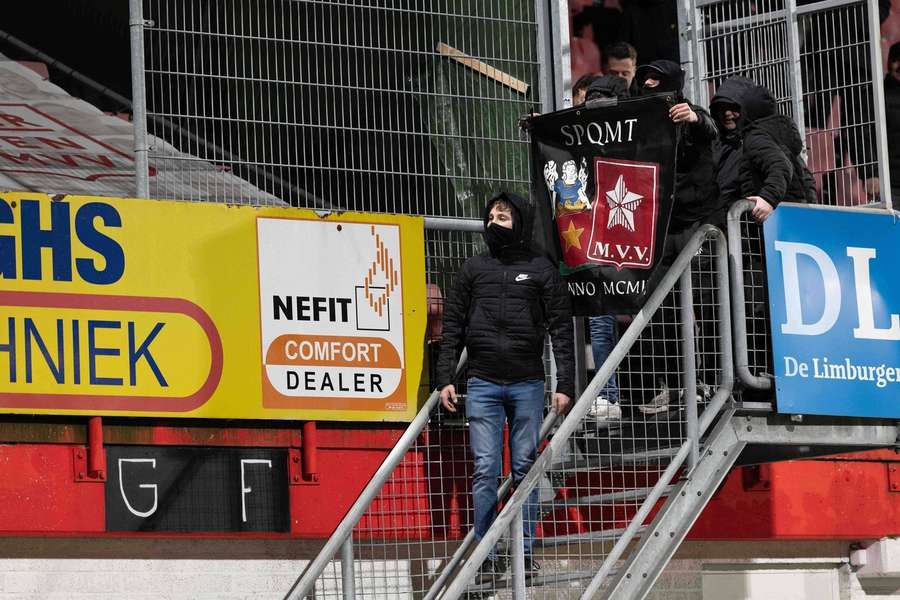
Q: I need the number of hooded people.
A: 4